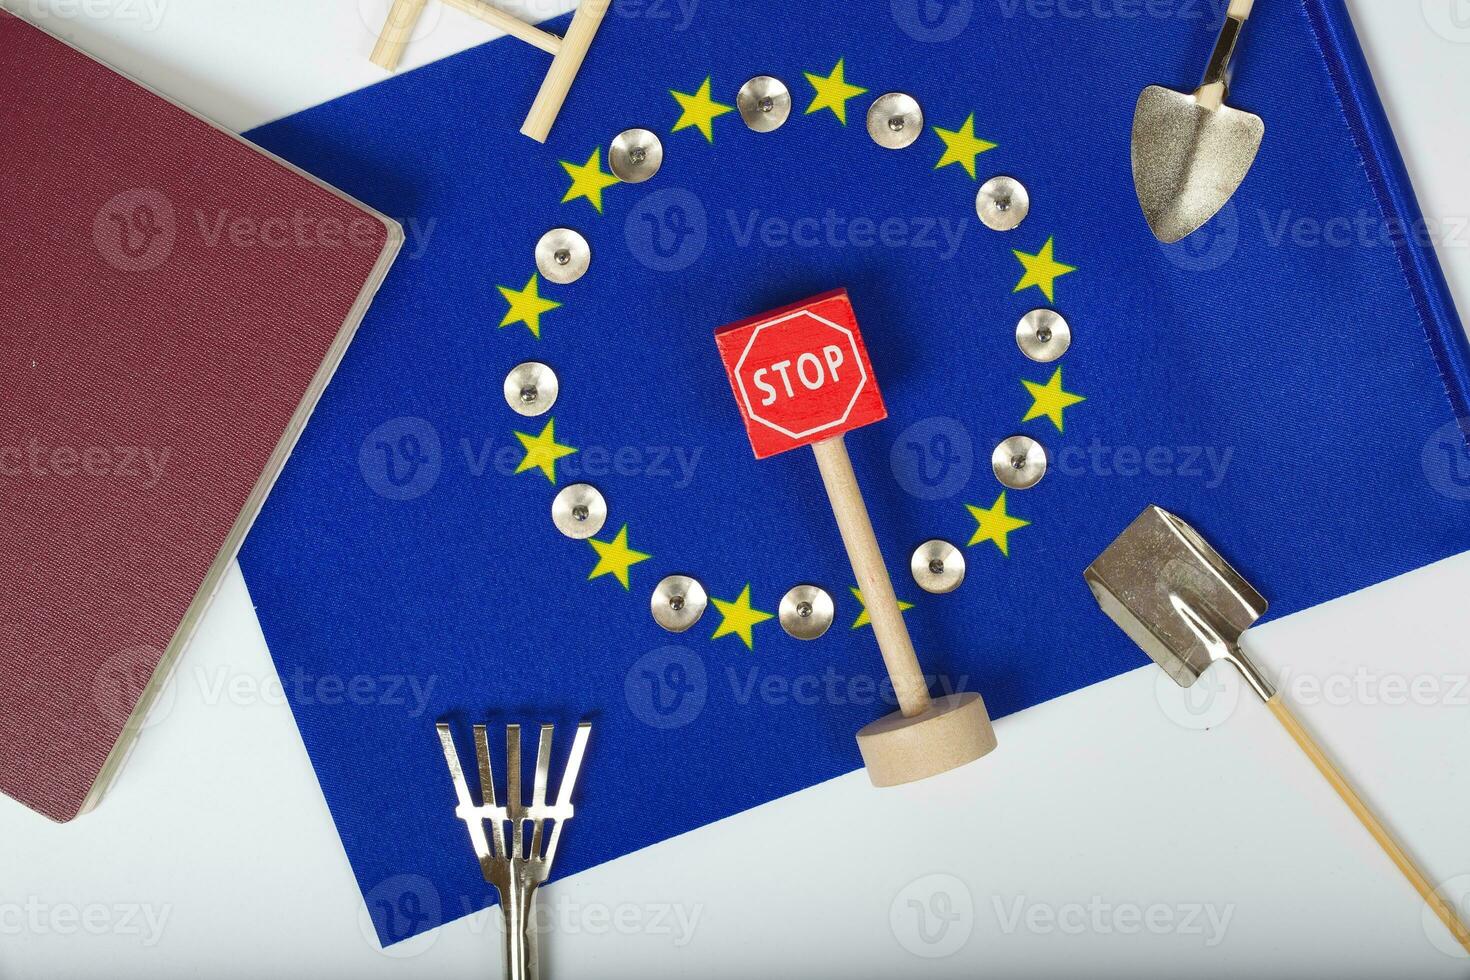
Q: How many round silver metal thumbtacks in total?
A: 12